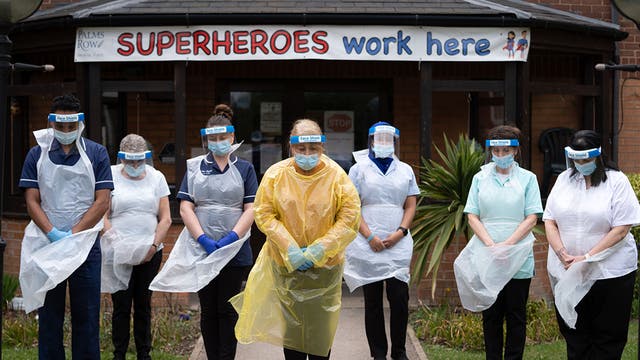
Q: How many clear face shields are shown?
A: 7